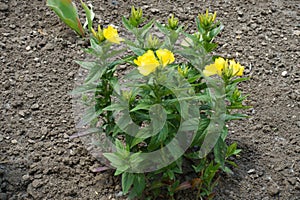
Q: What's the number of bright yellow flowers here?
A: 5